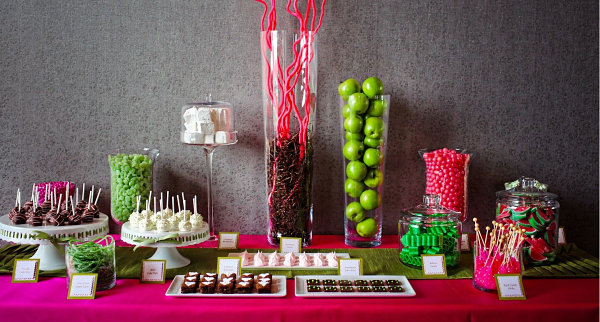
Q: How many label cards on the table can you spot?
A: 11